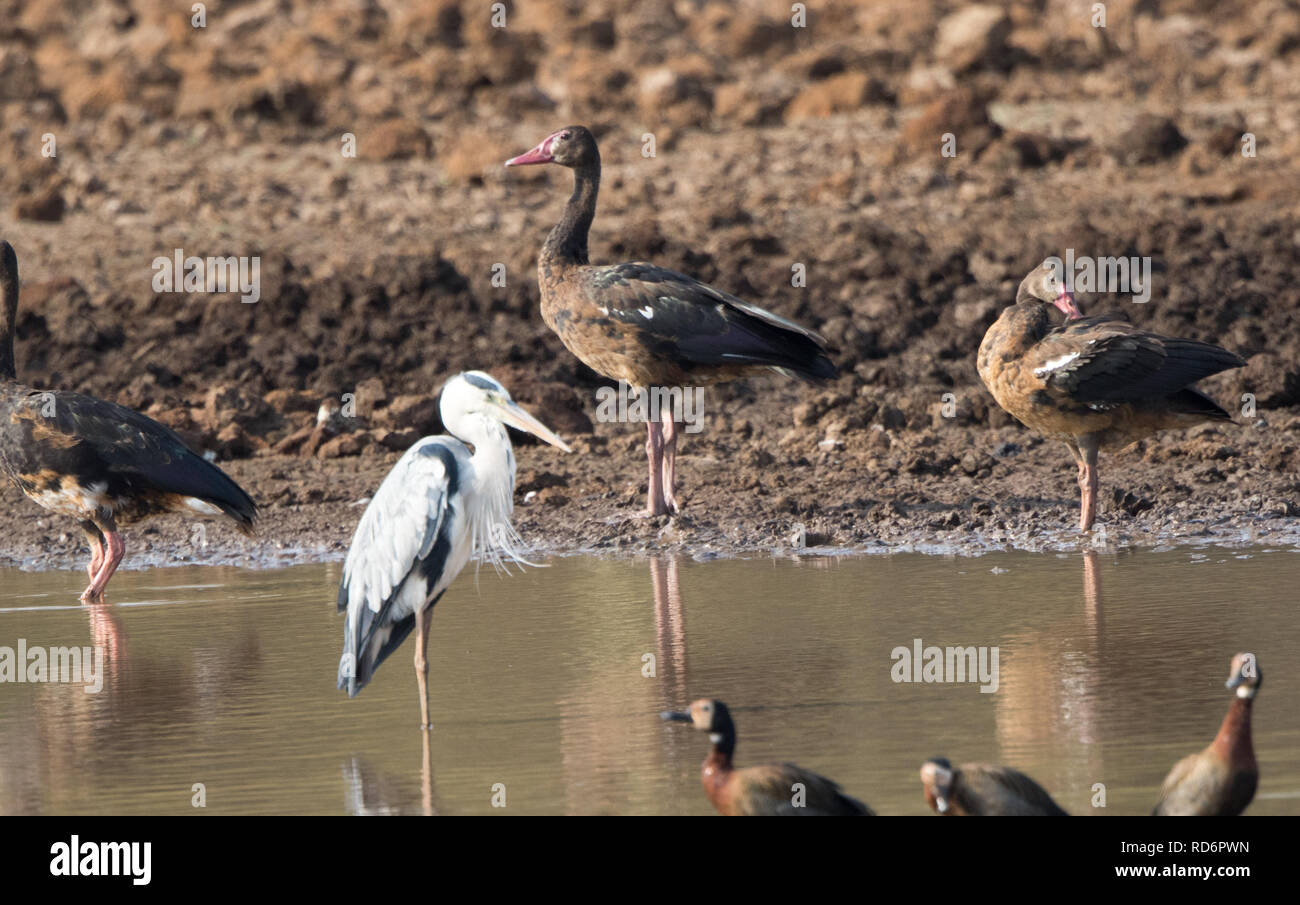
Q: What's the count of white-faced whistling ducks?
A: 3